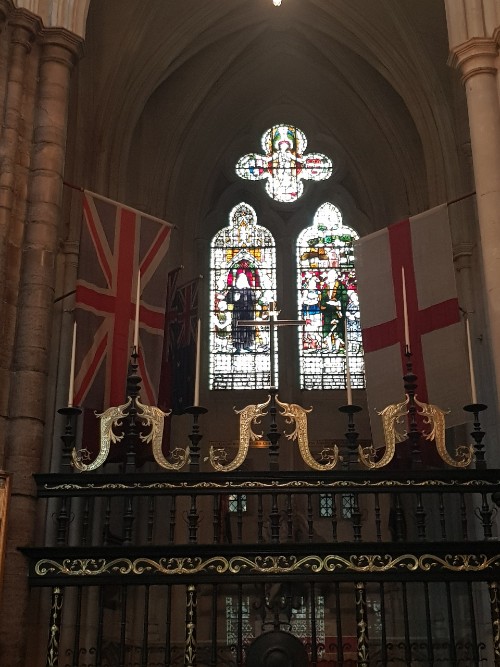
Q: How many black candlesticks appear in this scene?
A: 6